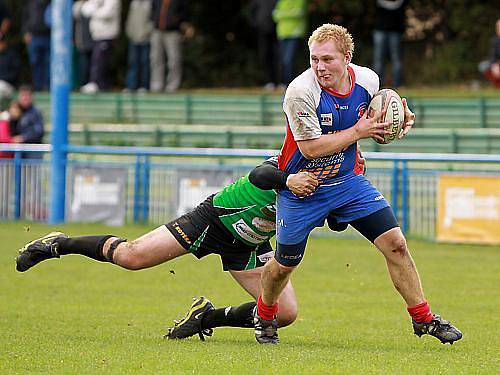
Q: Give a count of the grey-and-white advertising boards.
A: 2